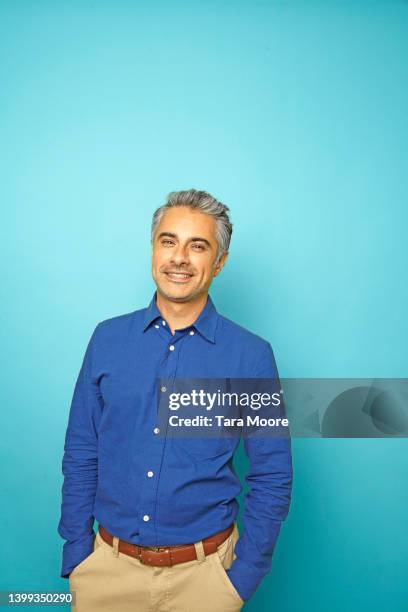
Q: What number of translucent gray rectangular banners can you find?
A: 2